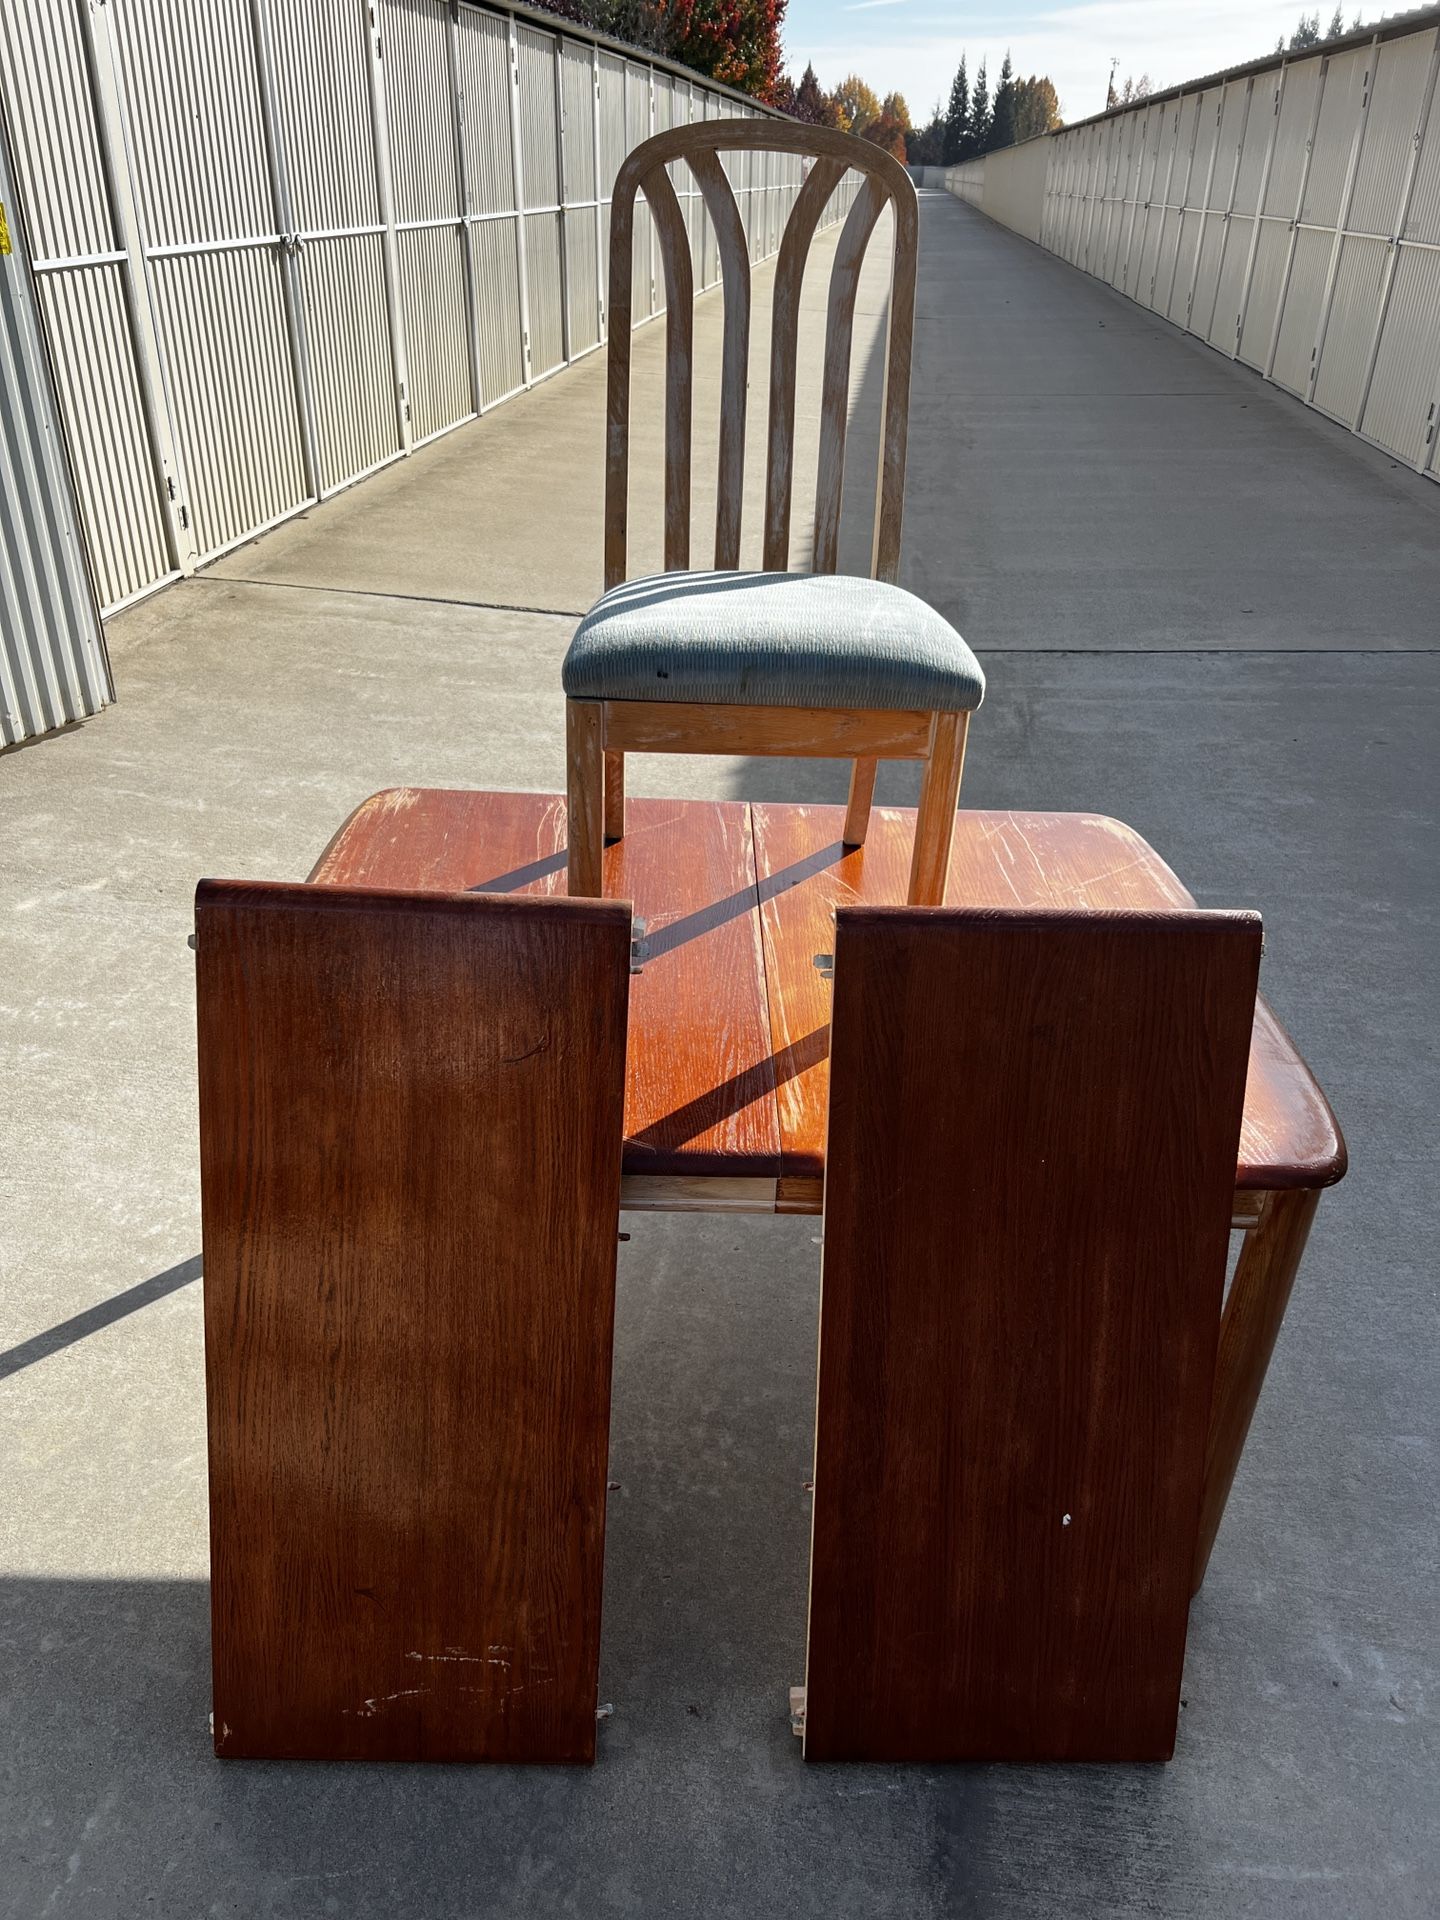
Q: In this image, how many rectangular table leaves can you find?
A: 2